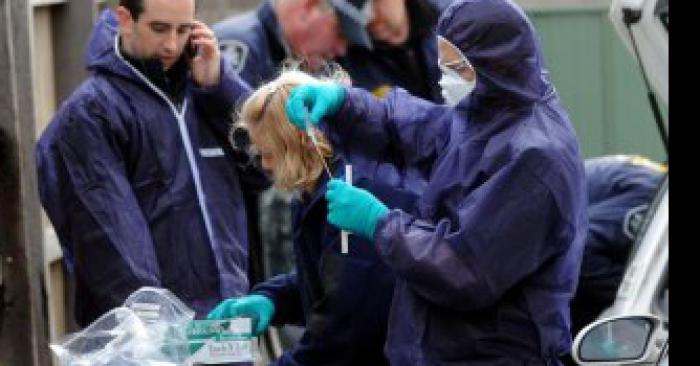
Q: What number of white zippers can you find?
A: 1